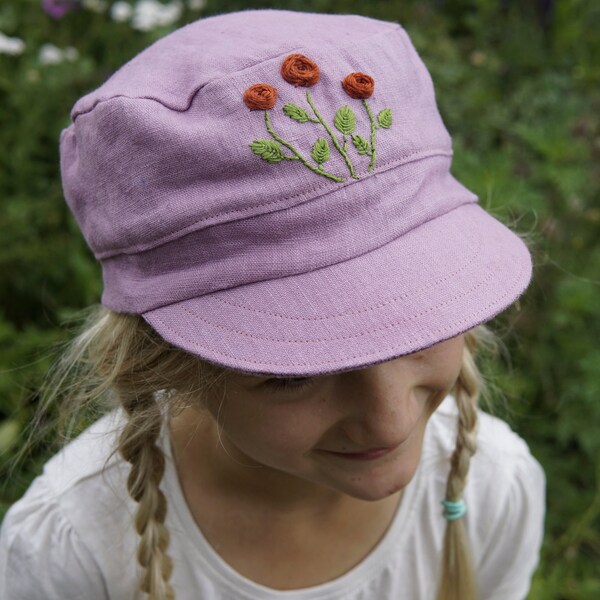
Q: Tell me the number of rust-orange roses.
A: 3